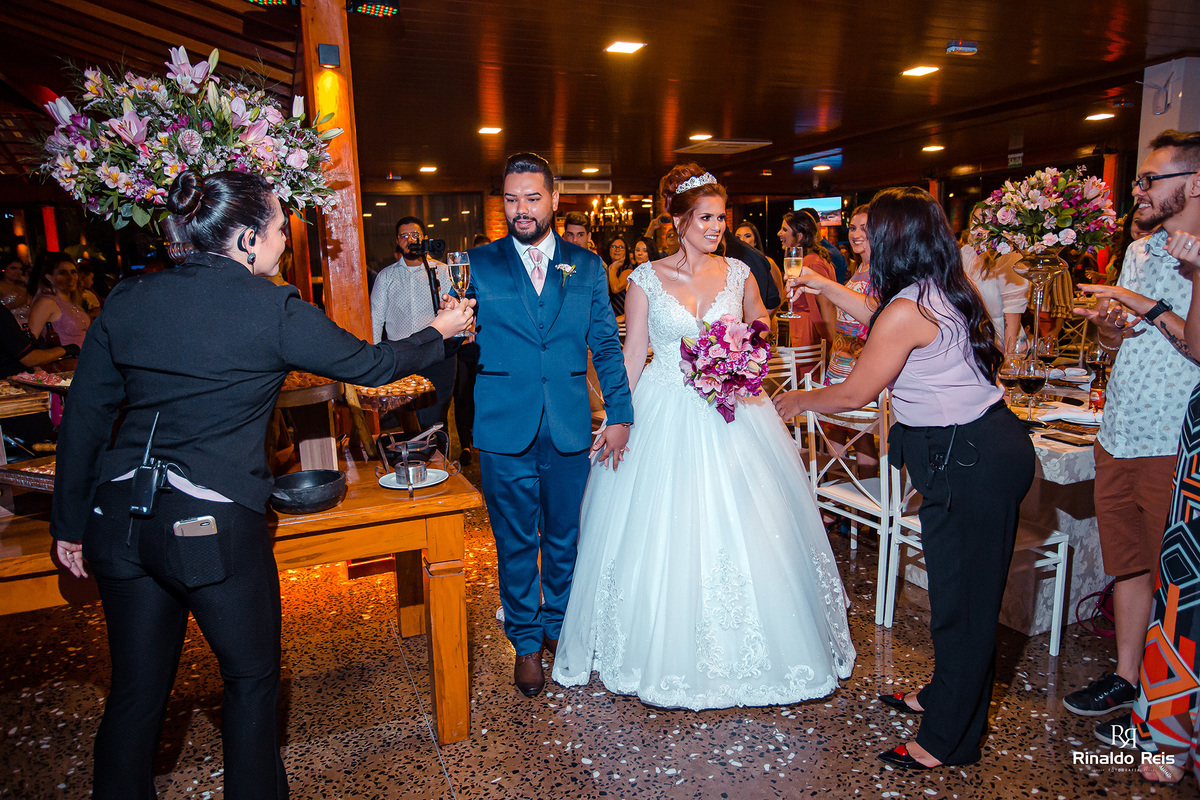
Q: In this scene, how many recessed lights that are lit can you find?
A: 9